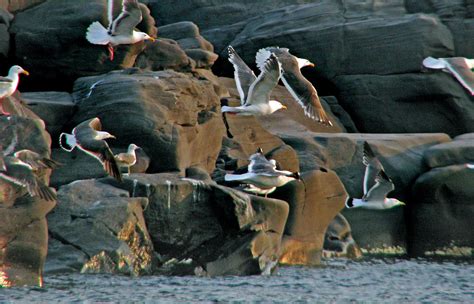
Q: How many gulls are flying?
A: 8